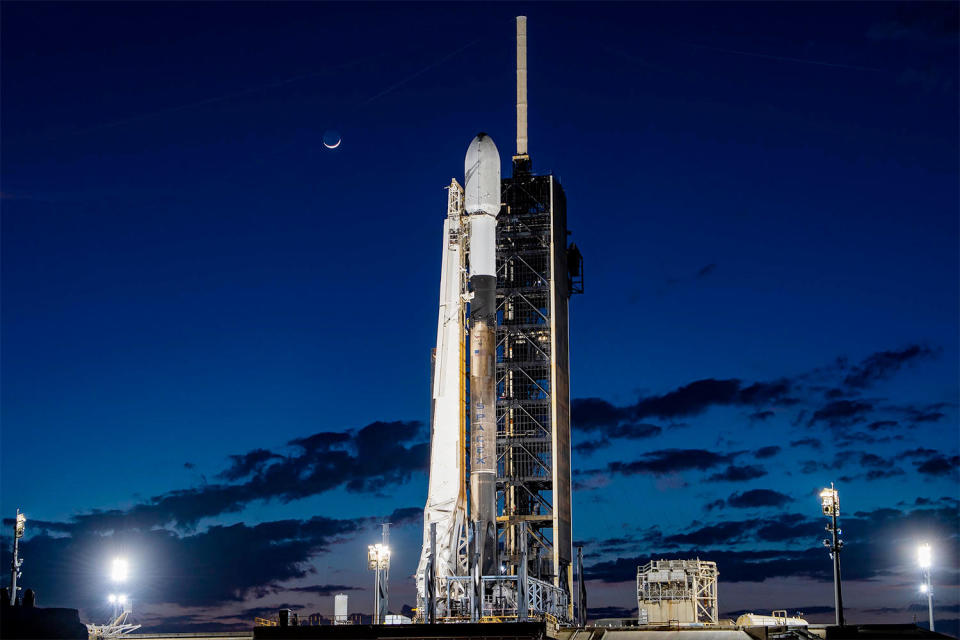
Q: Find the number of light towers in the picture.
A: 5